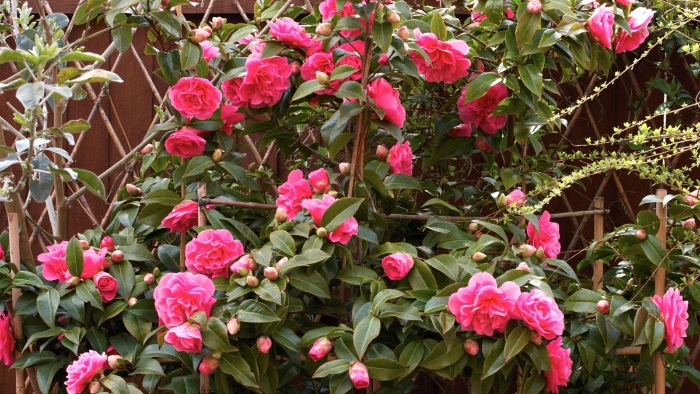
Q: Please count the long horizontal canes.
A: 1